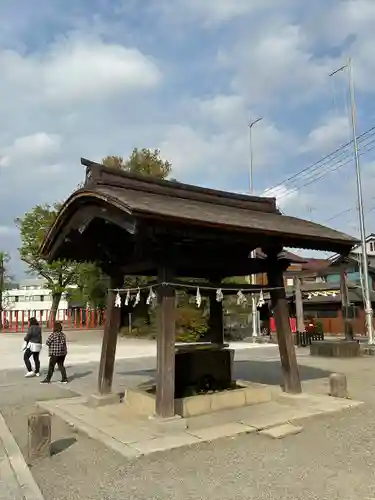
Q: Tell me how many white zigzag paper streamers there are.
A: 8